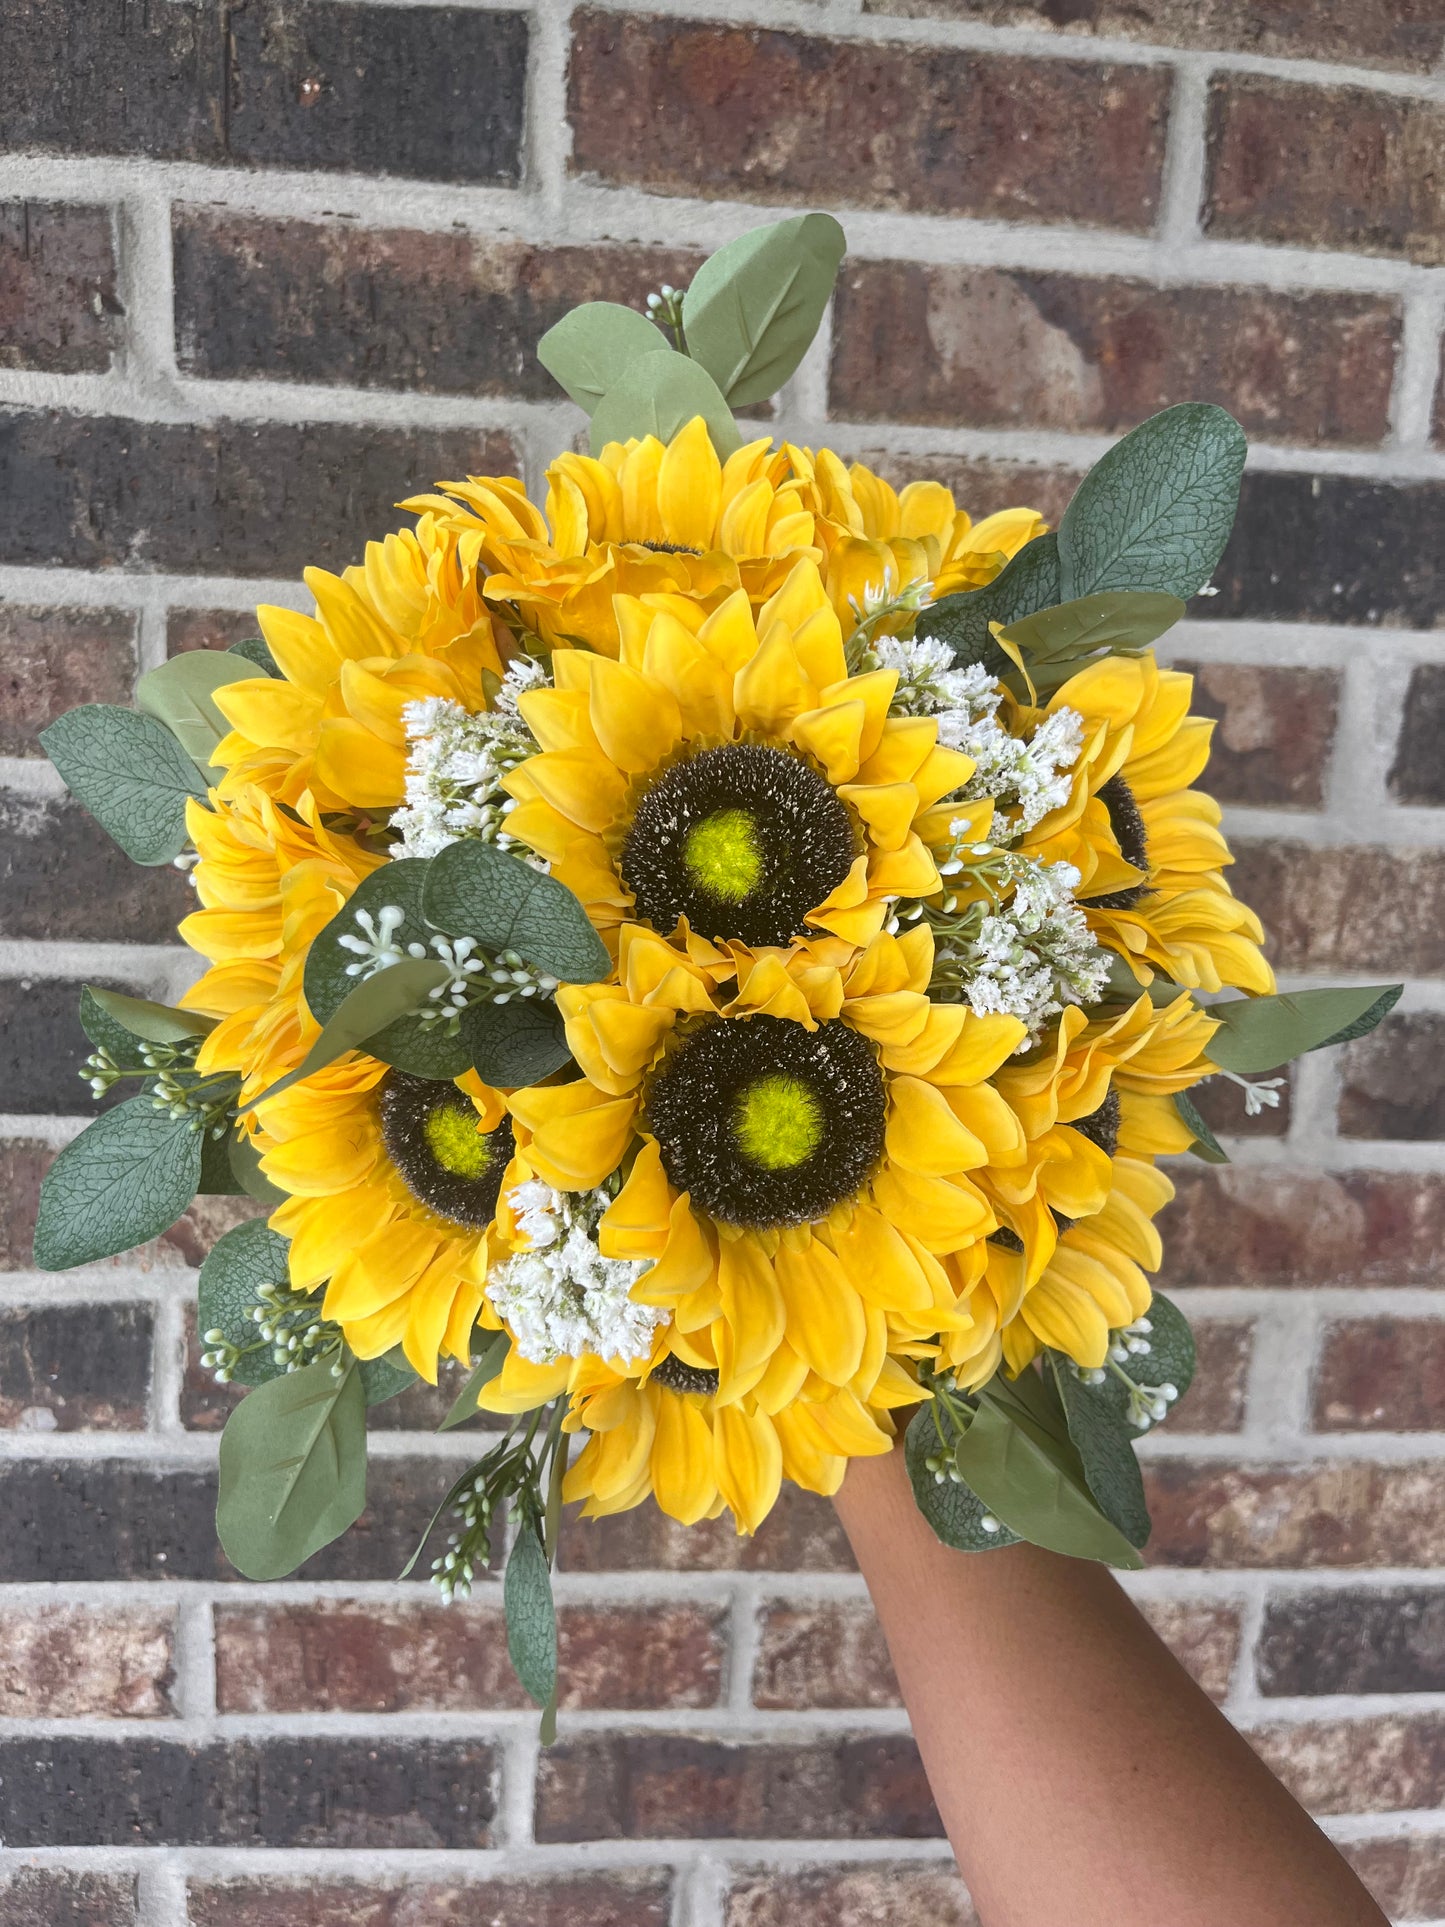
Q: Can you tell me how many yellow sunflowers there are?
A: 10